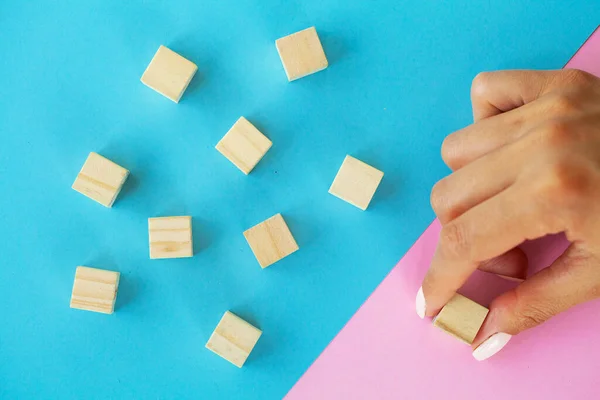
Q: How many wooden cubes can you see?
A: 10